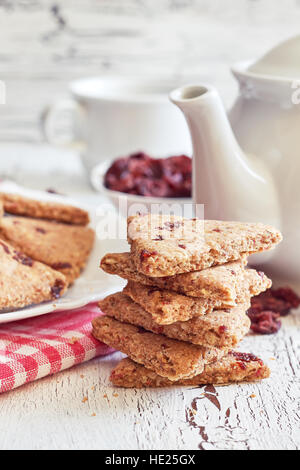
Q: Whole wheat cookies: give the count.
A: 9